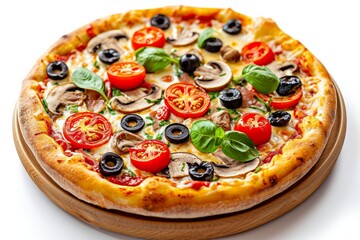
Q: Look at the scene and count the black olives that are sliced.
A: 12